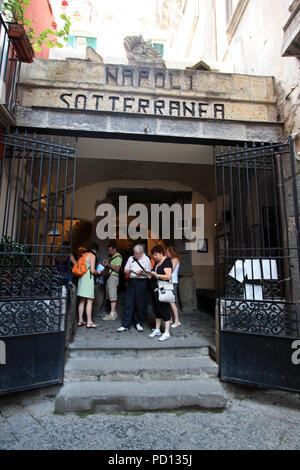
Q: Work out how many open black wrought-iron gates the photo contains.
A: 2